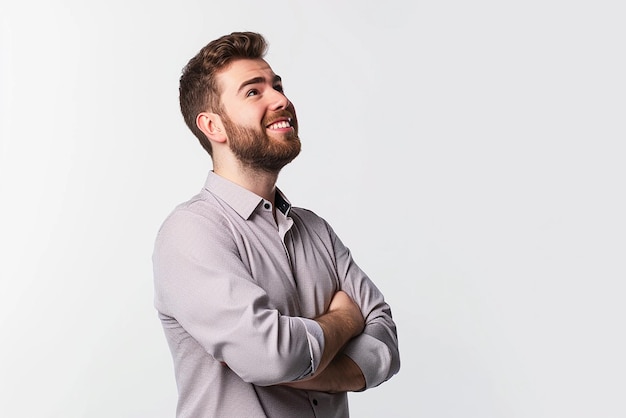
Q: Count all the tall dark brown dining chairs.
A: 0